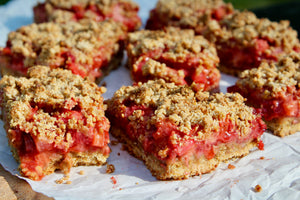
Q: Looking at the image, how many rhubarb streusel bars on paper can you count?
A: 8